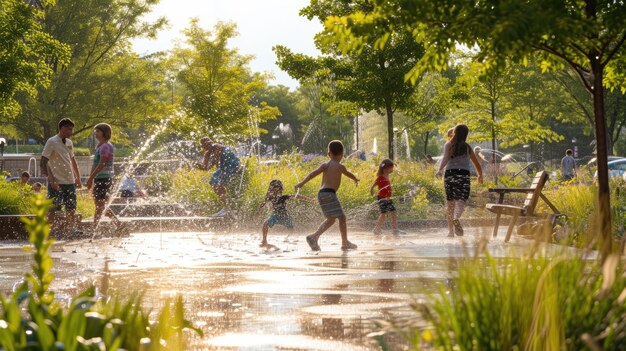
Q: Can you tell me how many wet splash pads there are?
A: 1